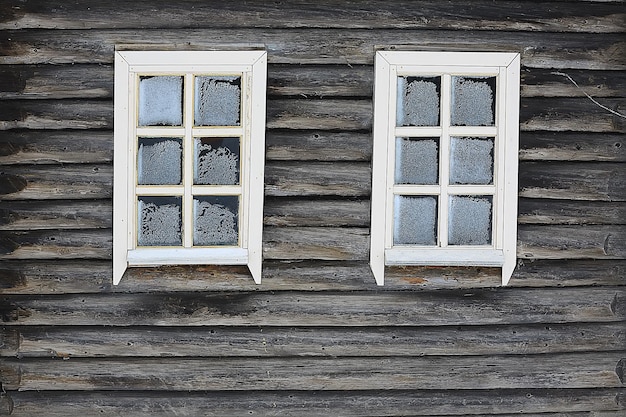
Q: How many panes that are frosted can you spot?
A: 12